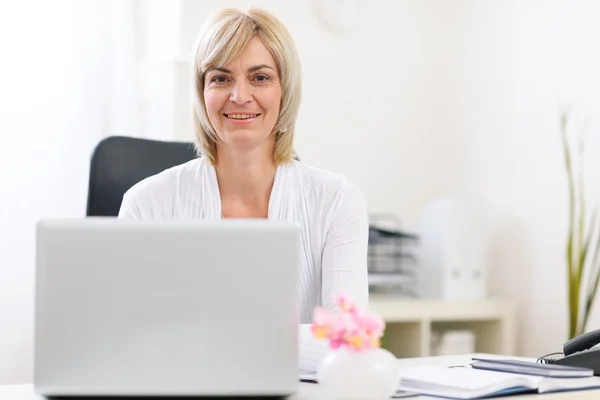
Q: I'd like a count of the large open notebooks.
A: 1